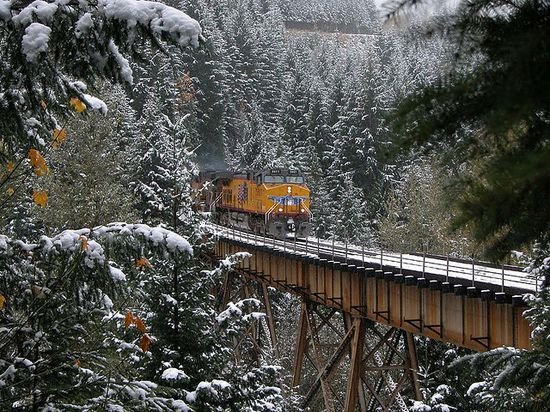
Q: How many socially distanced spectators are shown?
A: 0